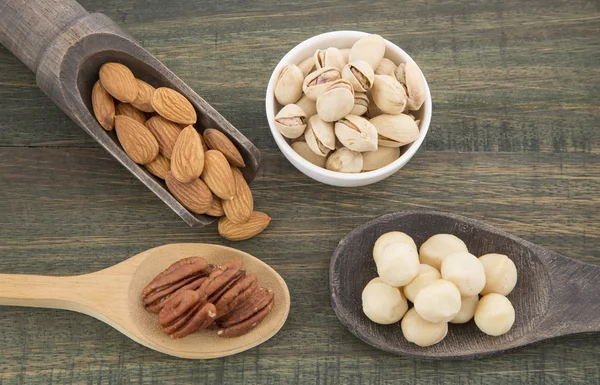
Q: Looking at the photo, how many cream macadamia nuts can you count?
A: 11